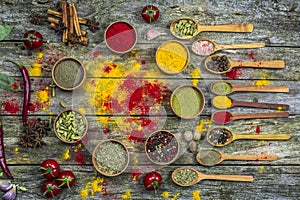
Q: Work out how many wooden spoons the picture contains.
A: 9